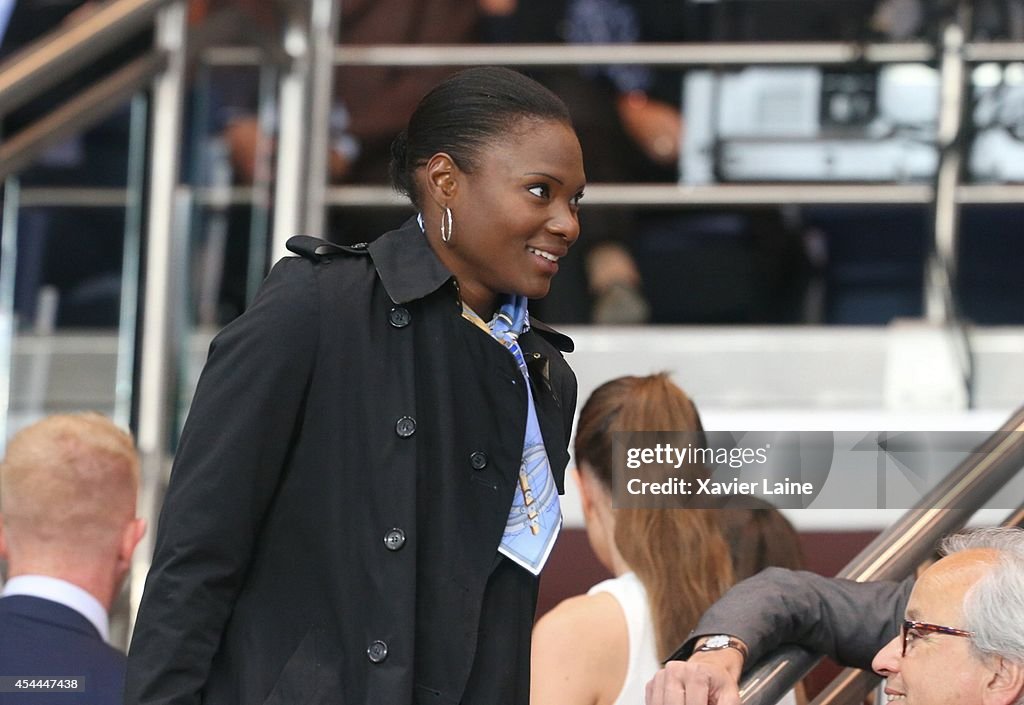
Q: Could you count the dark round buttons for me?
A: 5